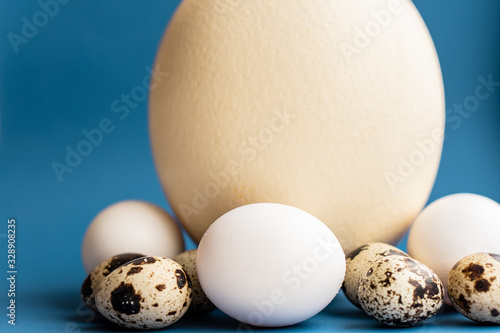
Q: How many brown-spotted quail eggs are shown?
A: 6